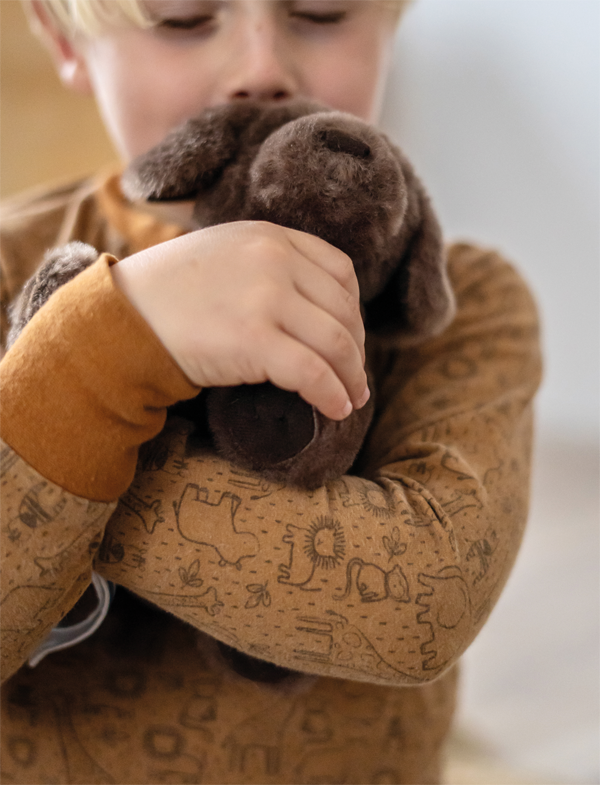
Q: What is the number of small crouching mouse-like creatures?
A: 1